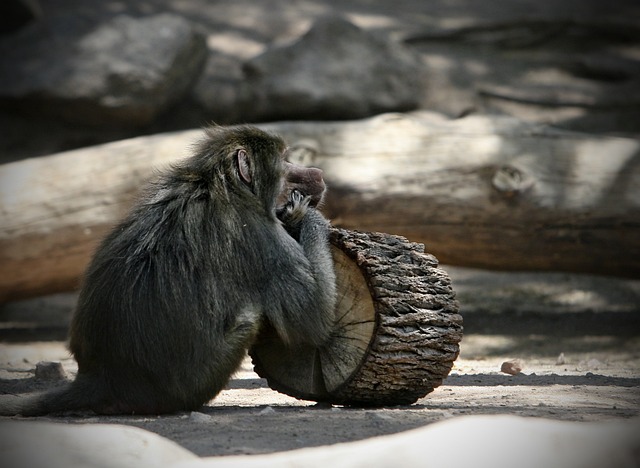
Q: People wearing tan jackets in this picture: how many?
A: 0